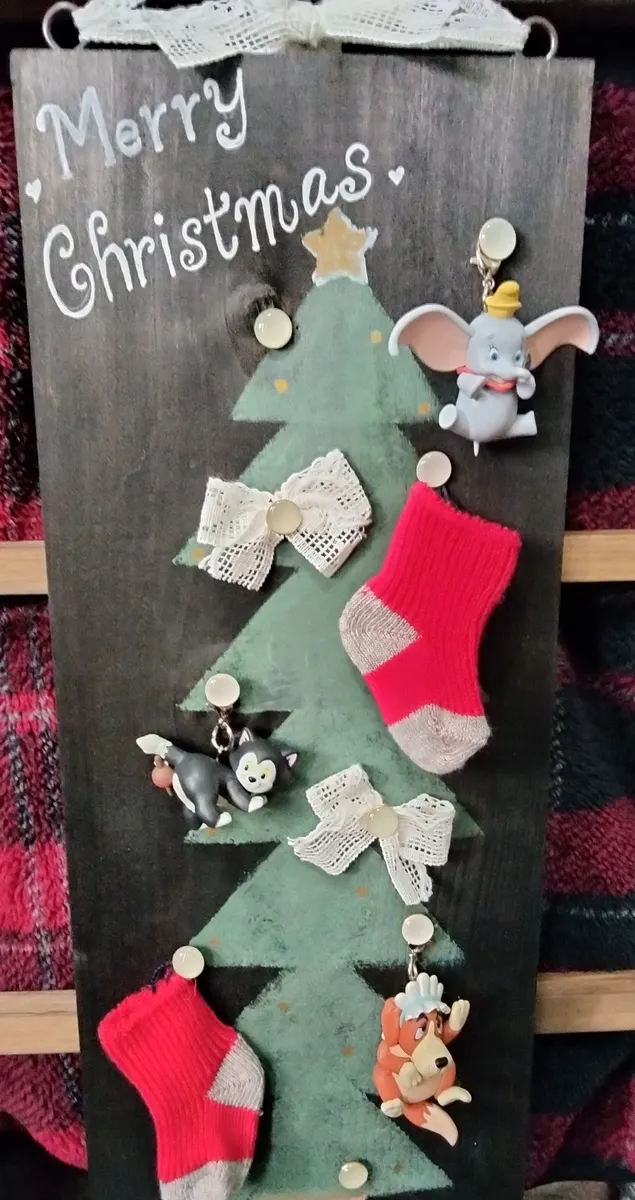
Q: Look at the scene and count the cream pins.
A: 9